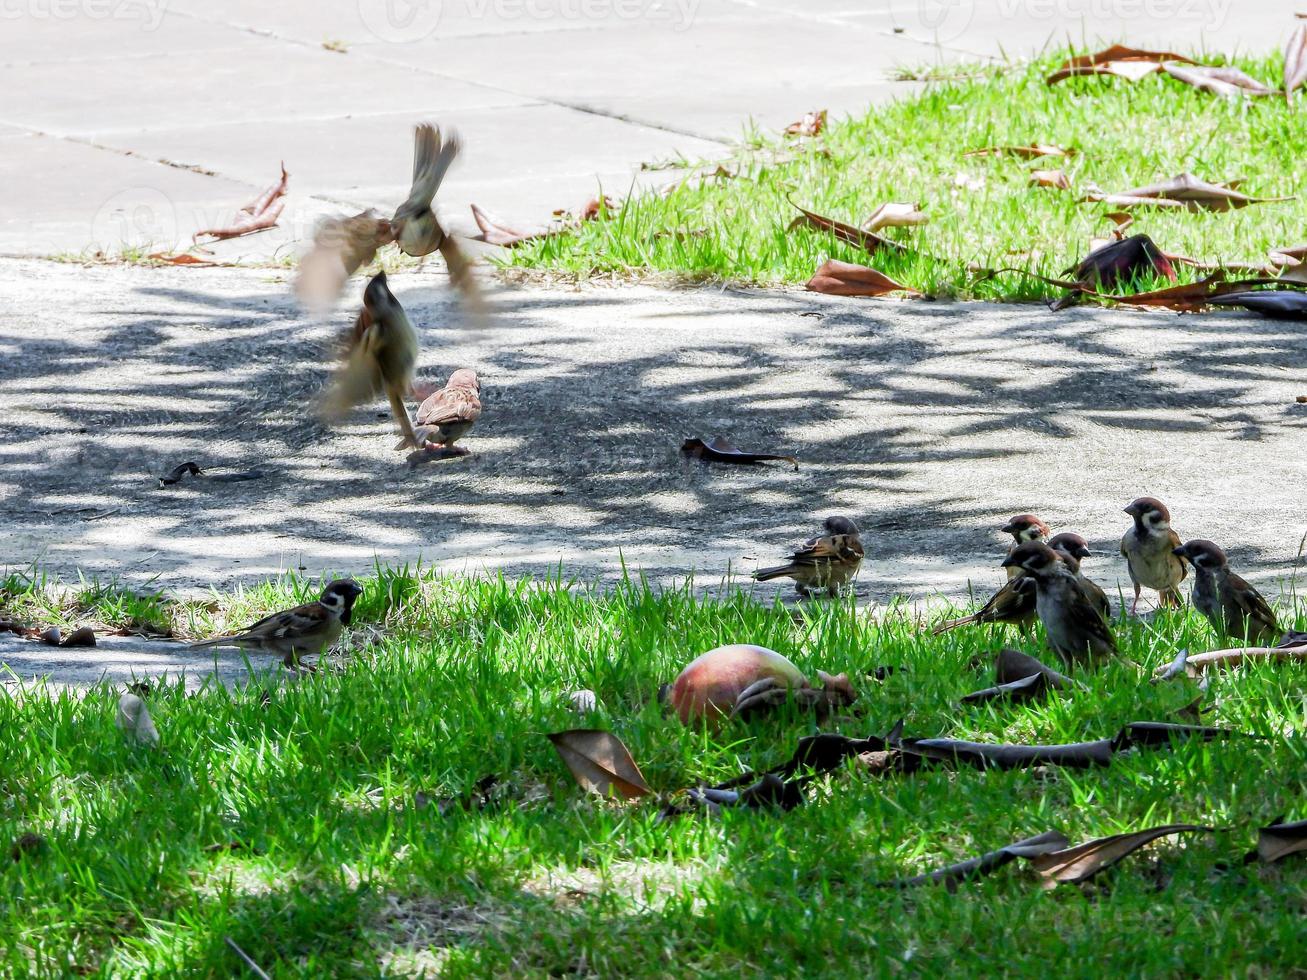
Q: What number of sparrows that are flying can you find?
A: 2